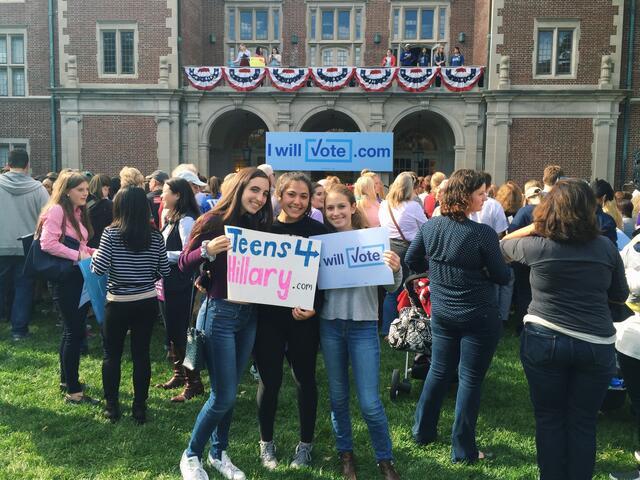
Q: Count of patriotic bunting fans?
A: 7